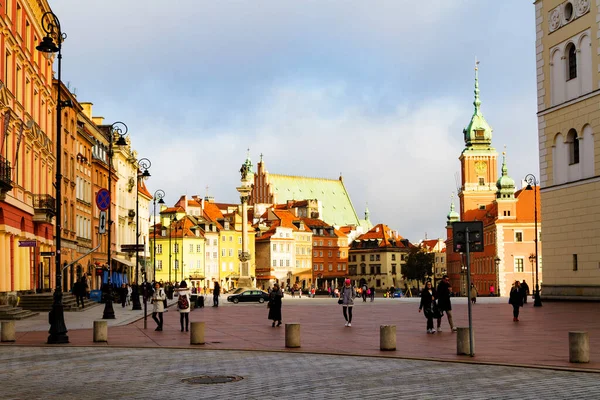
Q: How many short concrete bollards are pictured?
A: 7